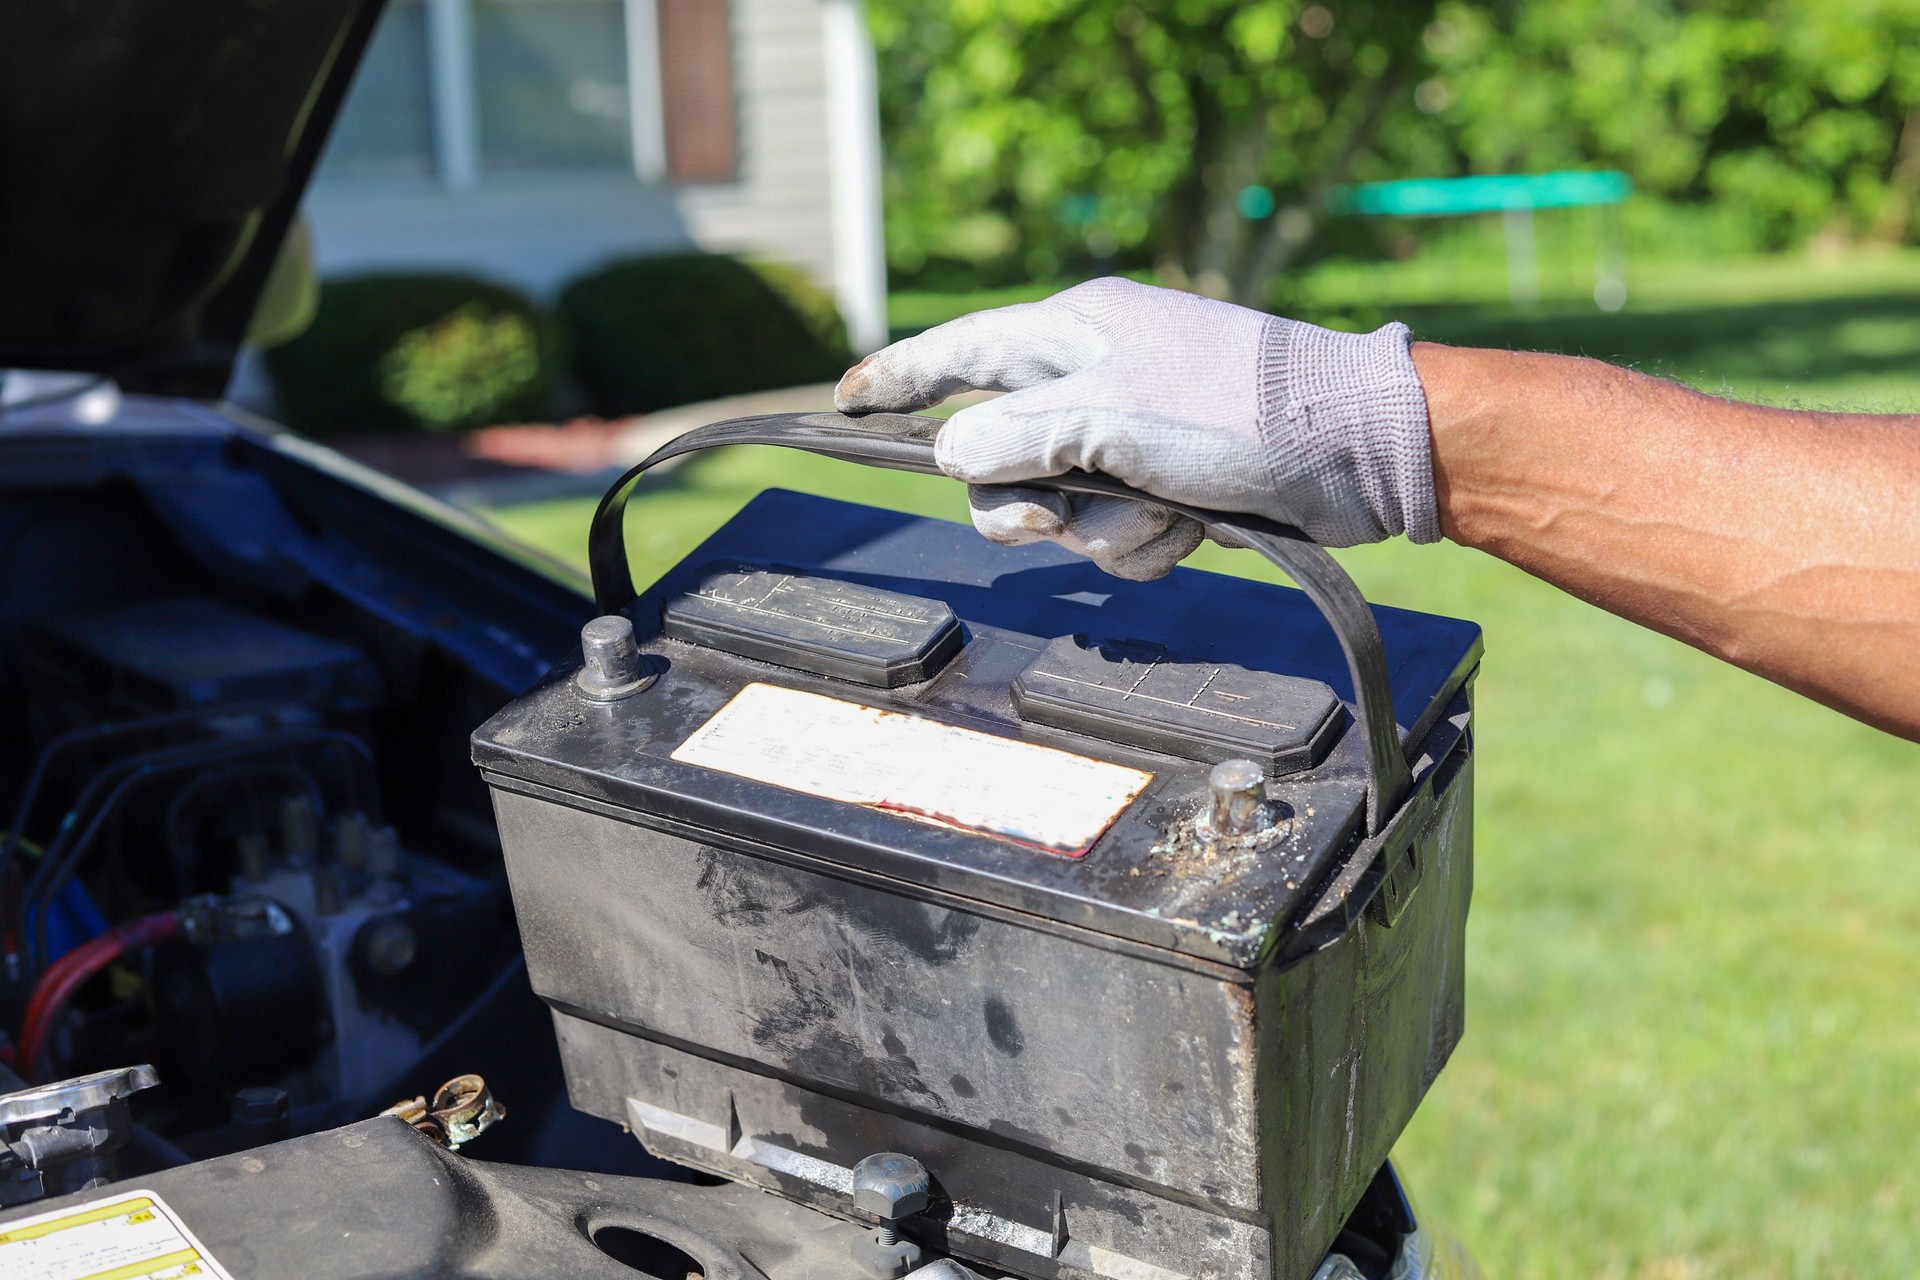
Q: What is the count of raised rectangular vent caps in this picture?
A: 2